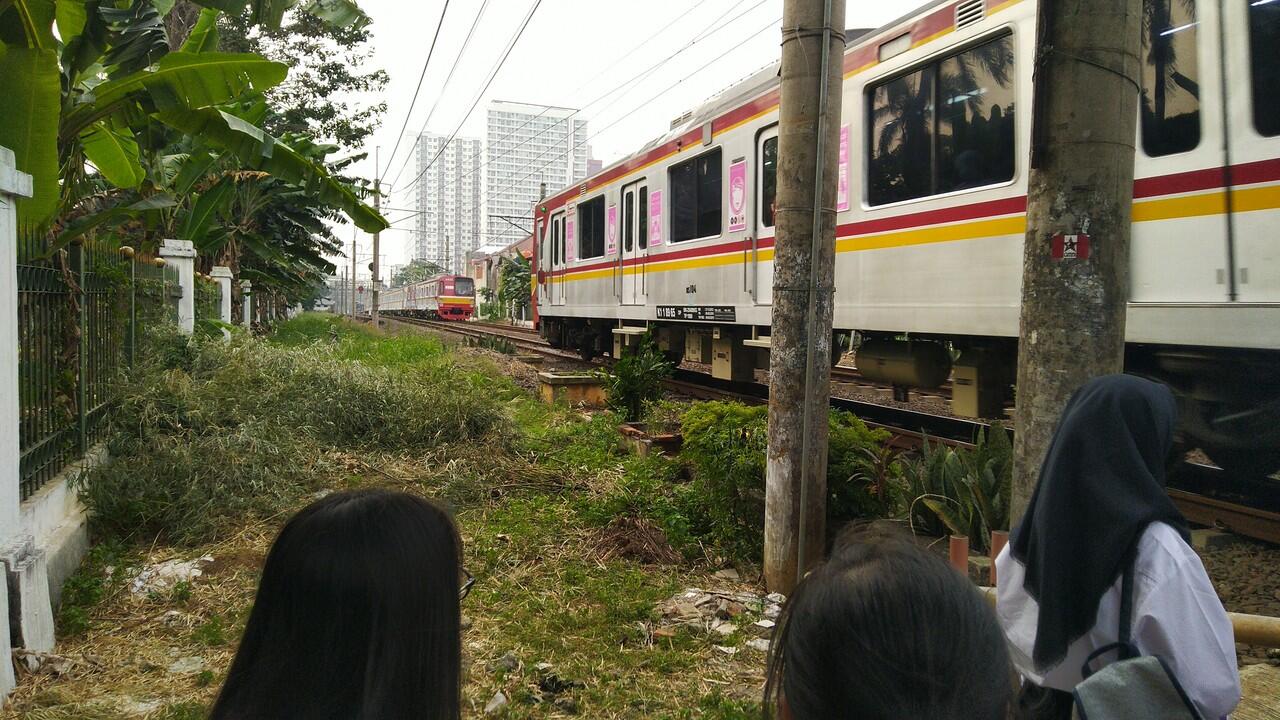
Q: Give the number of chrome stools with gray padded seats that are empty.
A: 0